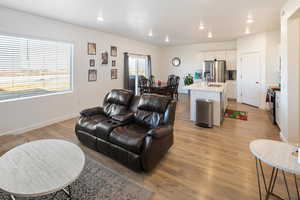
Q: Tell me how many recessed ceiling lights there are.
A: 7